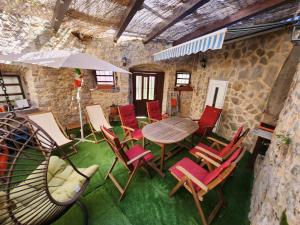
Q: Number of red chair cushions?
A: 6